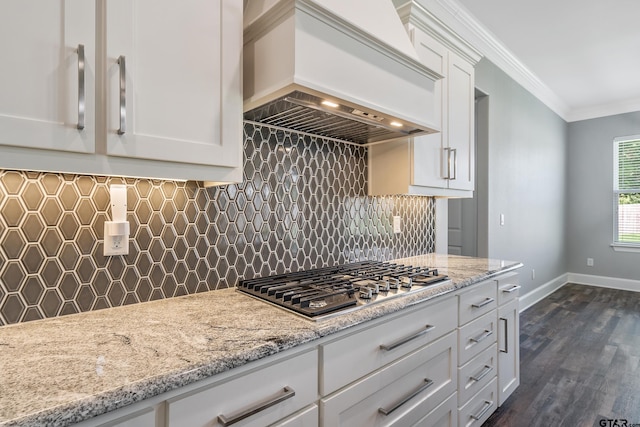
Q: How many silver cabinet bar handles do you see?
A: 13